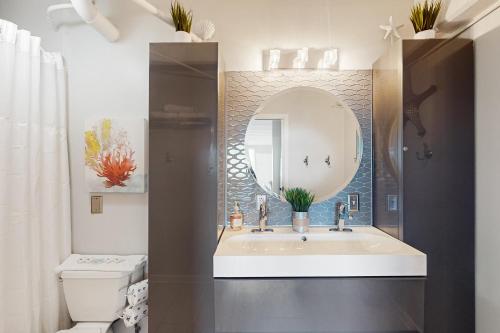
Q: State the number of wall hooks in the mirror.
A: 2